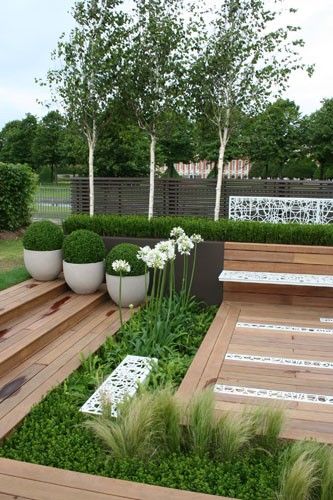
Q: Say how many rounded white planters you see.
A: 3